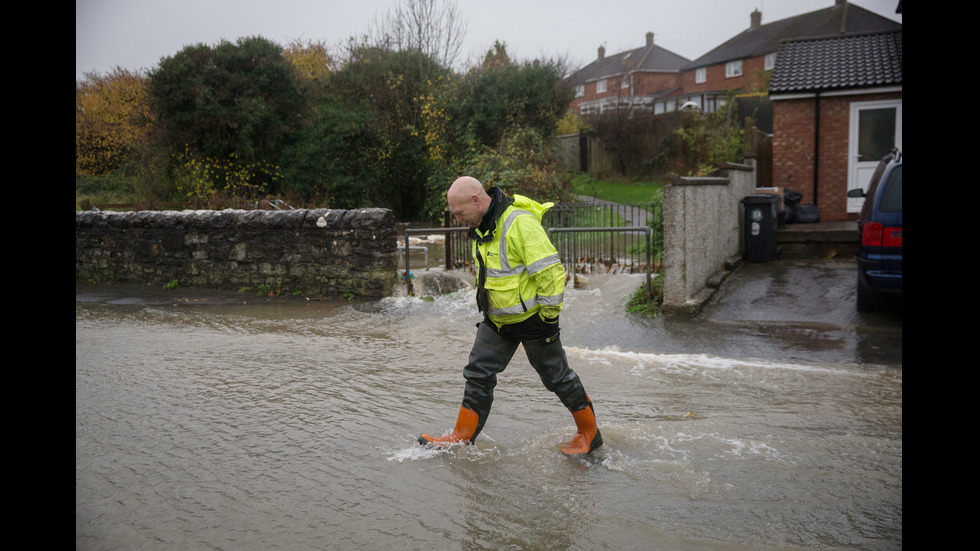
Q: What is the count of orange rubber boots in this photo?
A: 2